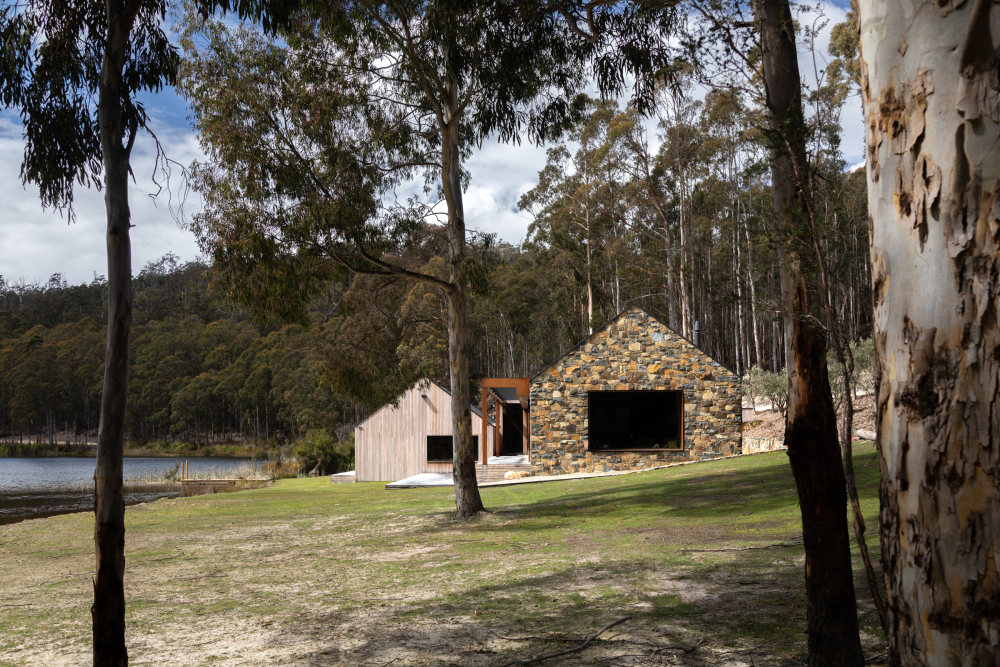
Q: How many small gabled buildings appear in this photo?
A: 2